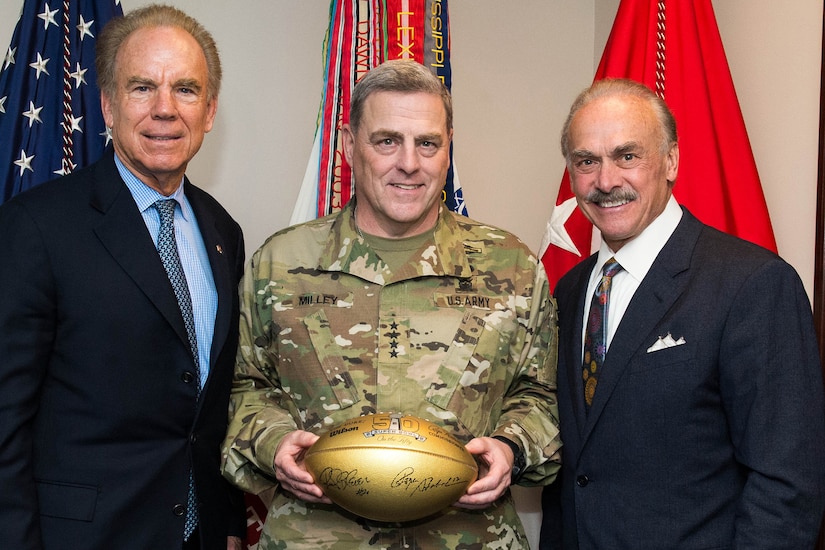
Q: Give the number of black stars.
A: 4